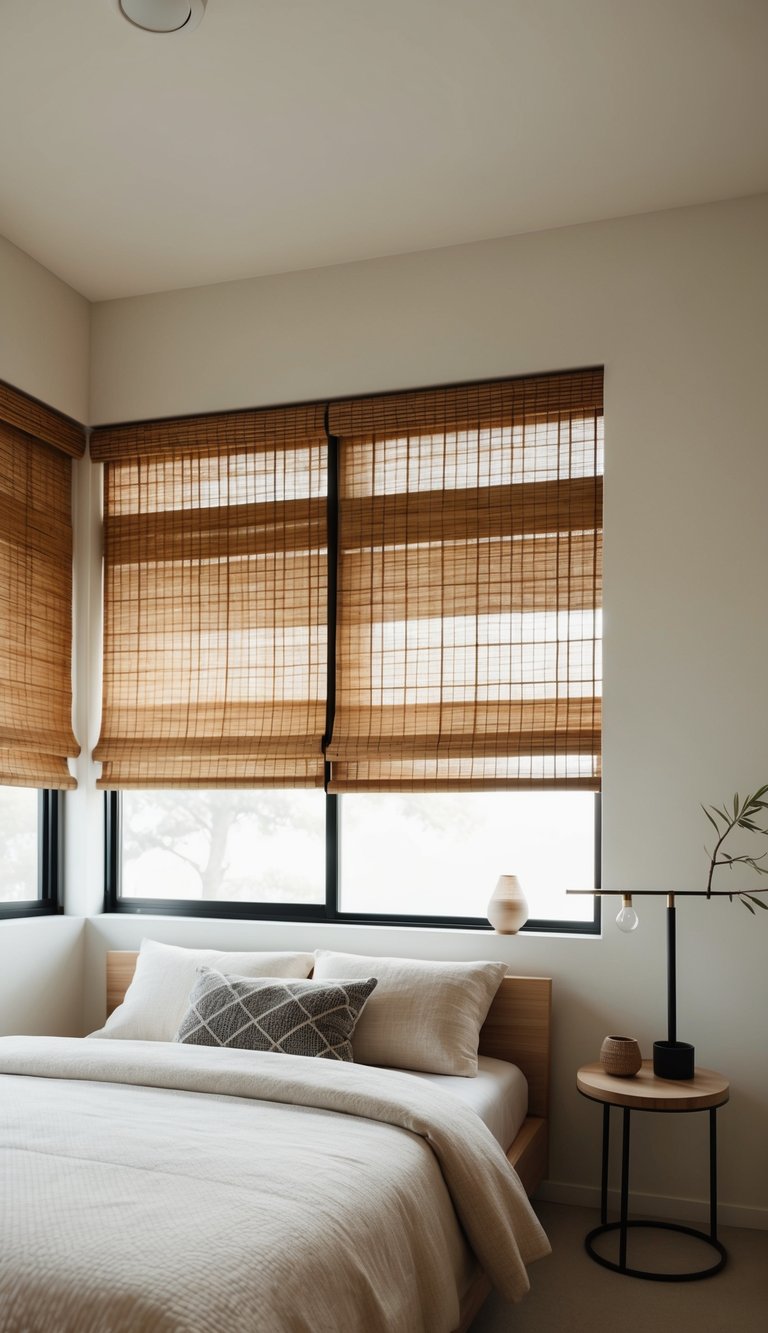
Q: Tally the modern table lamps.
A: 1